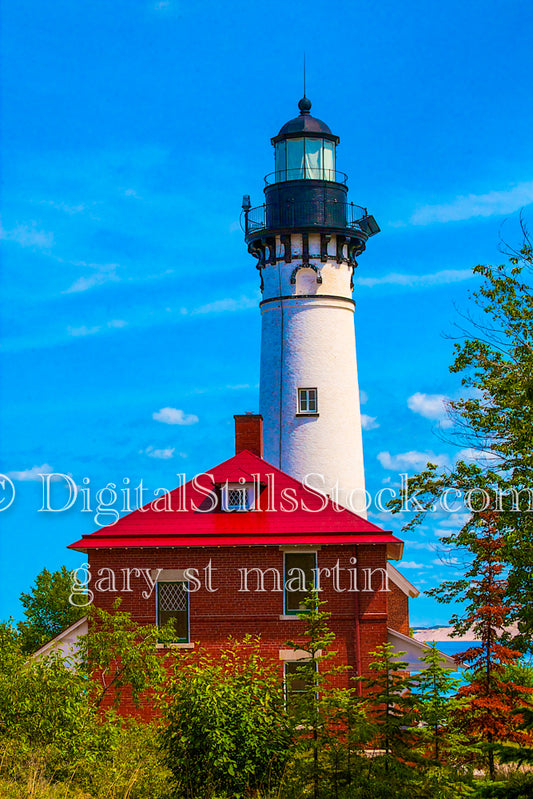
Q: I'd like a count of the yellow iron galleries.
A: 0